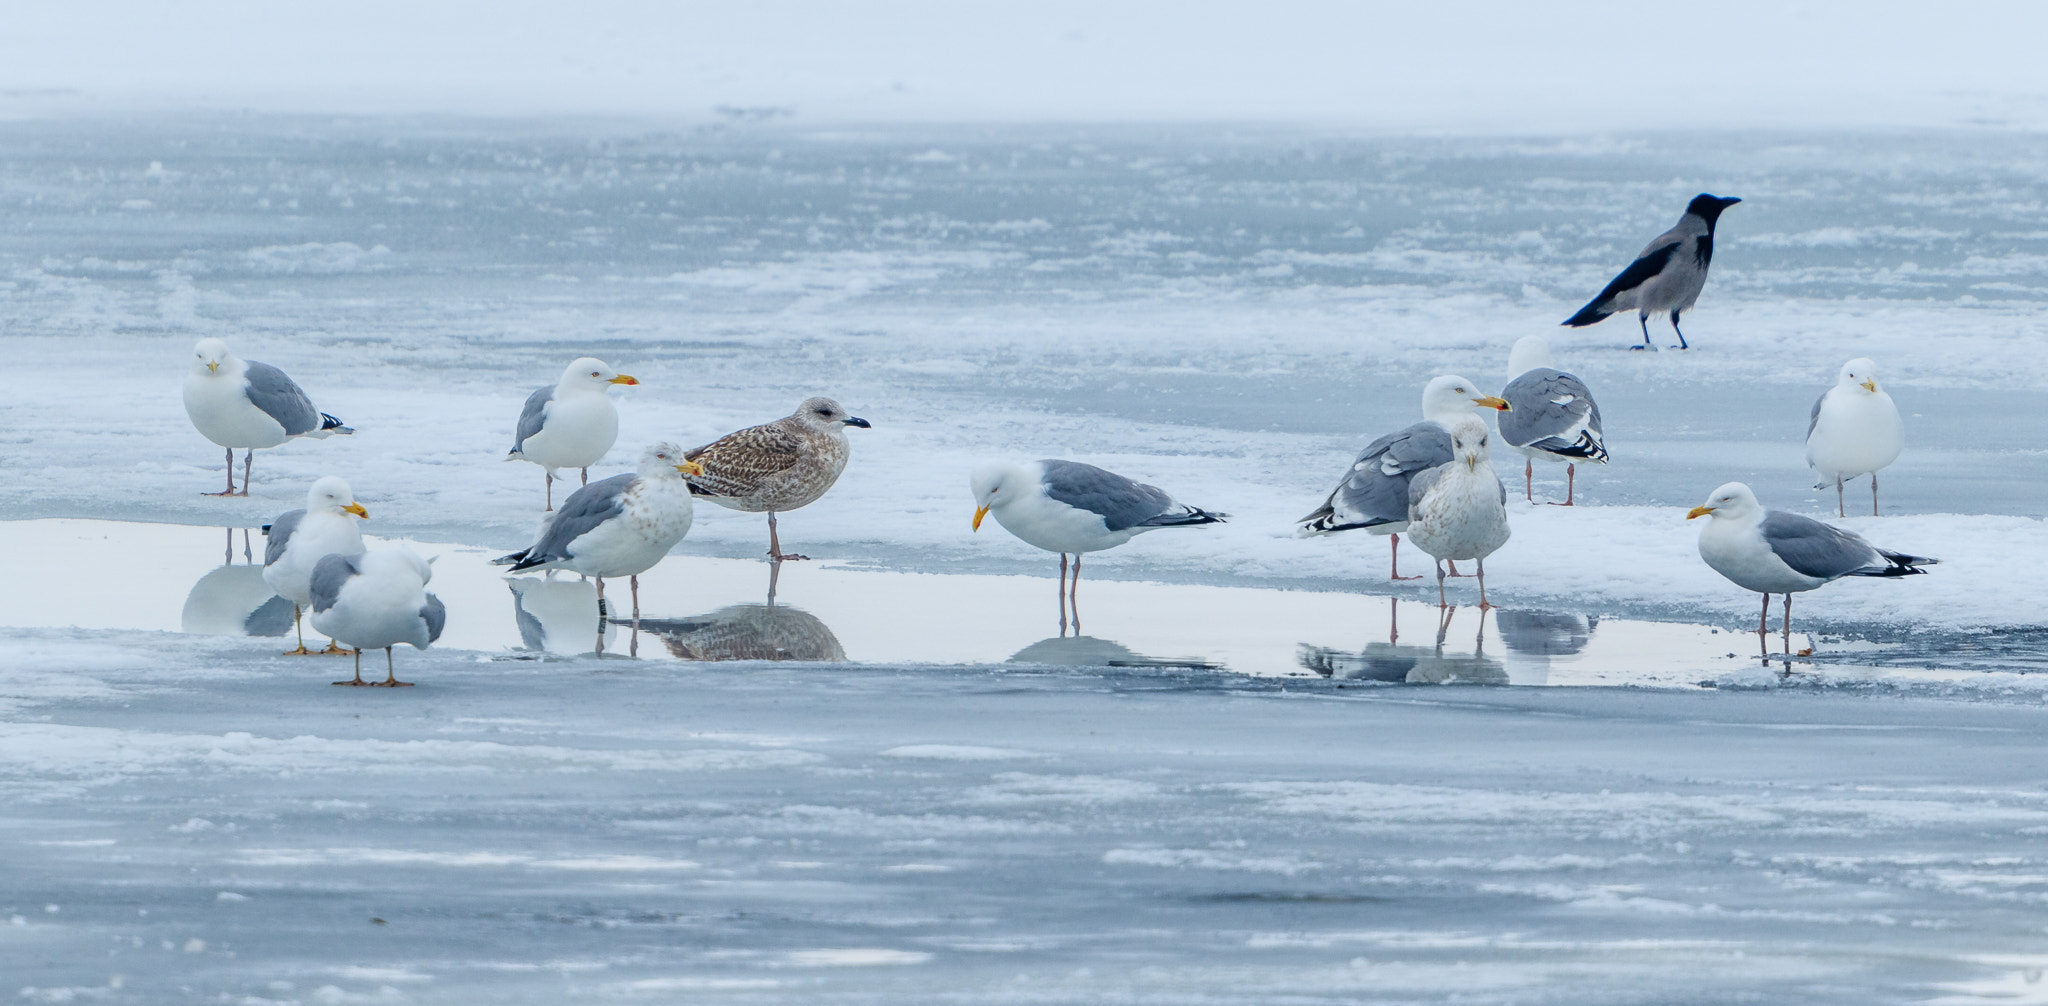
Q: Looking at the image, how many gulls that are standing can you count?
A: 12